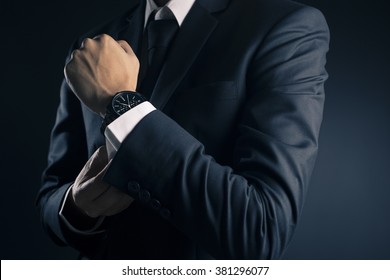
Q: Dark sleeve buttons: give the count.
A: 4